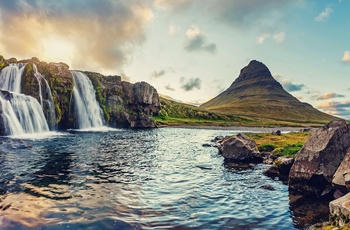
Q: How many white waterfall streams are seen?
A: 3